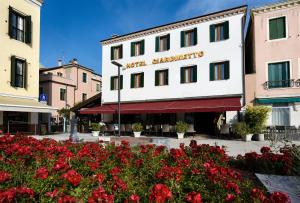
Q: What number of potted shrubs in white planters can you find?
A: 5